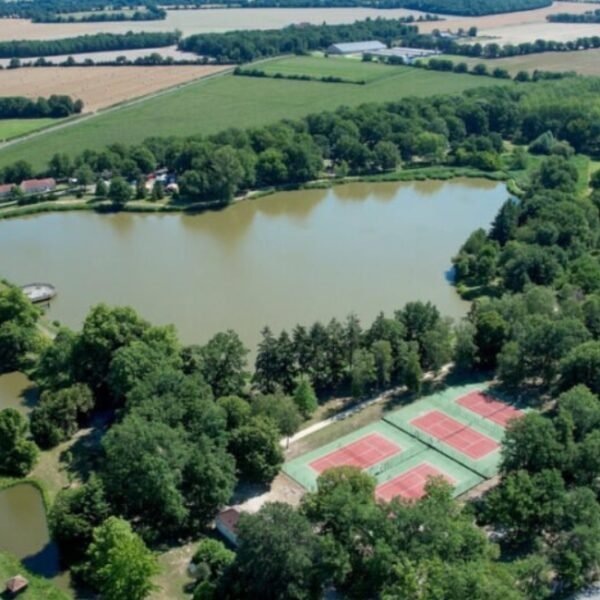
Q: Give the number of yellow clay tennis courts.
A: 0